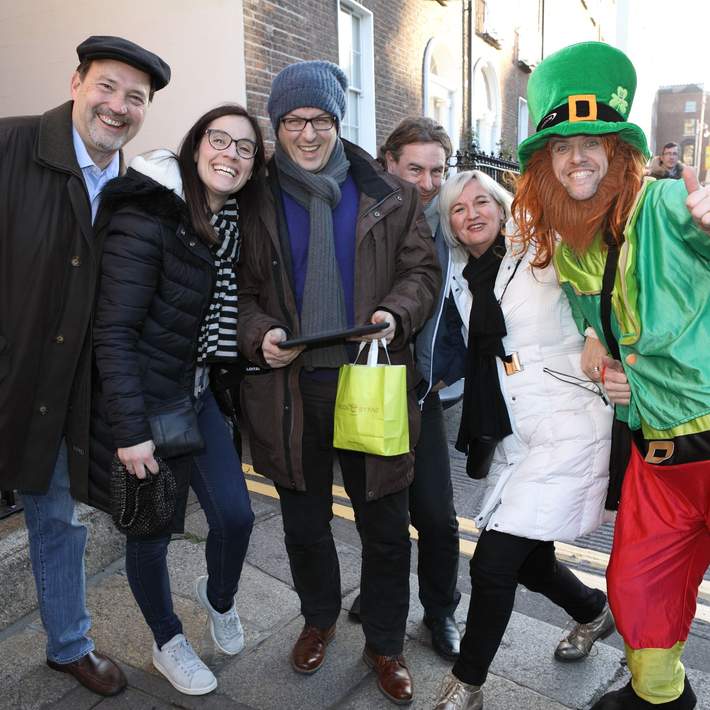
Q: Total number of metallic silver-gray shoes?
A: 2